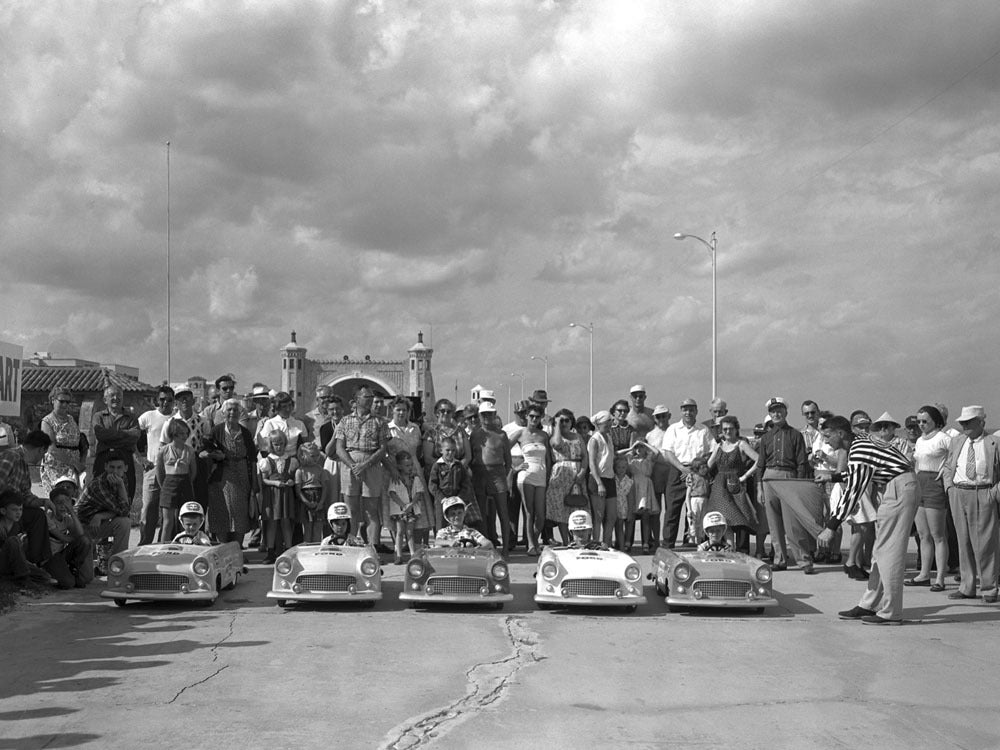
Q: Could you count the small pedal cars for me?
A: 5